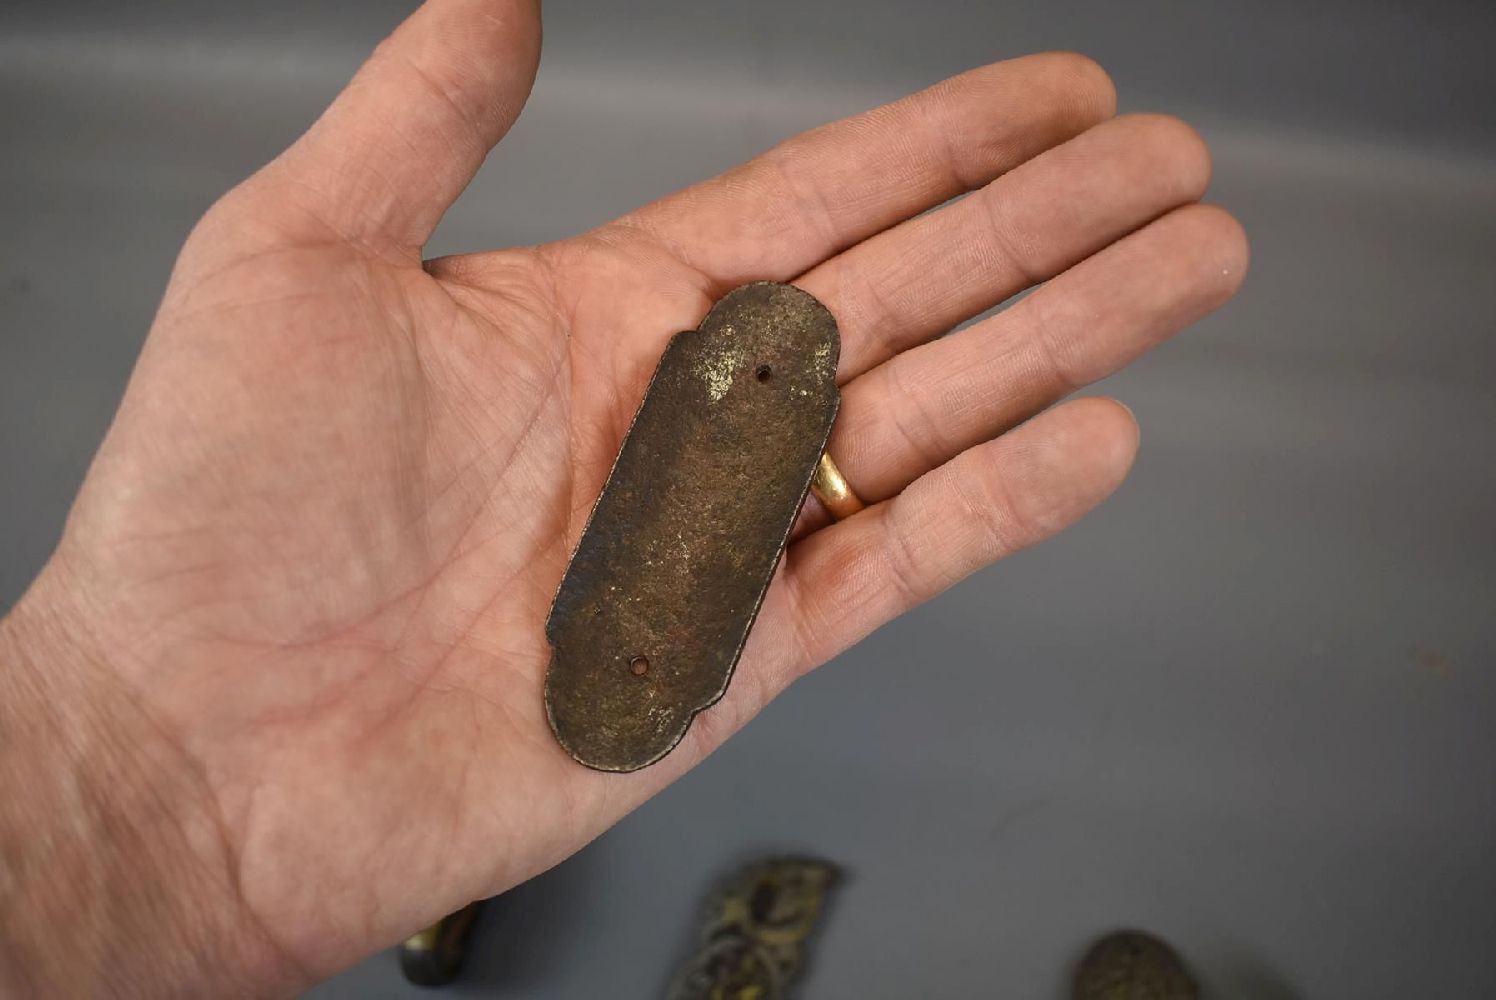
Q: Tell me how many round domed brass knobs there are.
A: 0